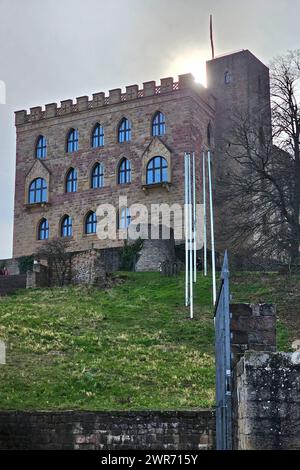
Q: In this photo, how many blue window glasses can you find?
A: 14